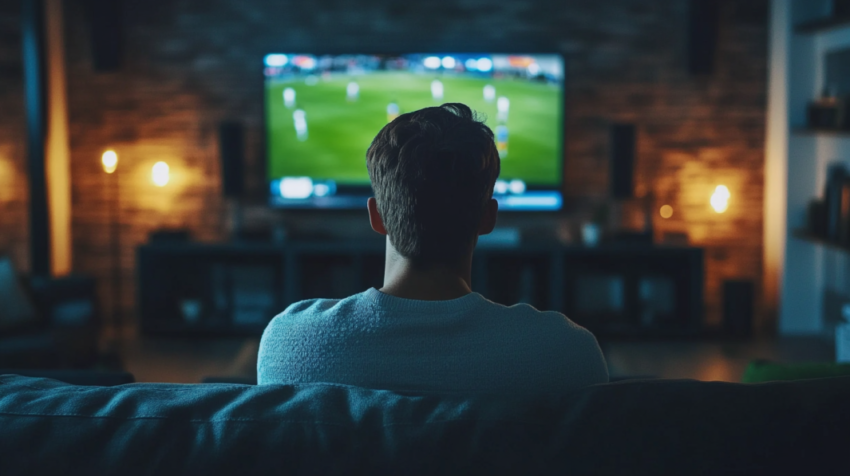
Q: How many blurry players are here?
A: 8